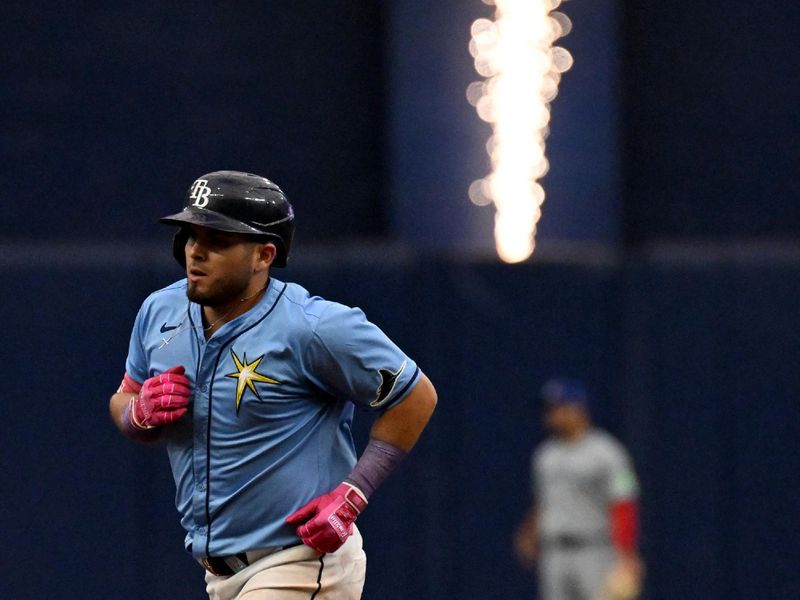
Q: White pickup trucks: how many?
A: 0